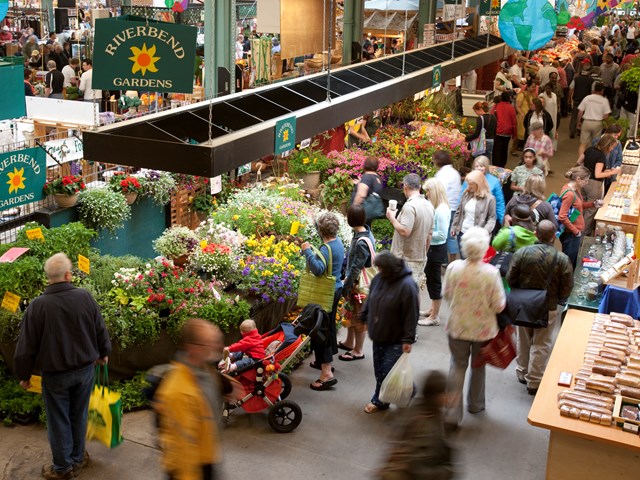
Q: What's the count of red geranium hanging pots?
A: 2